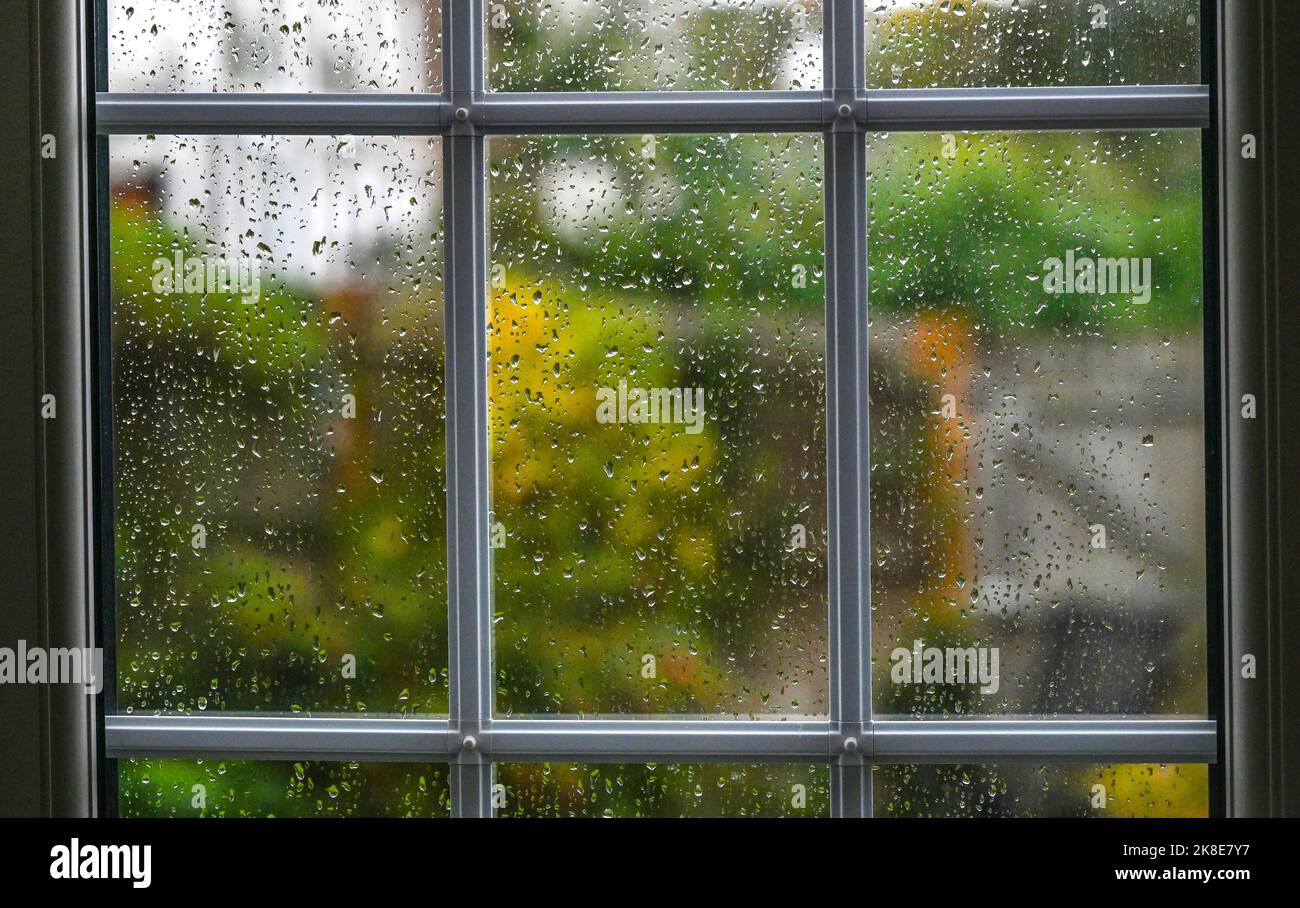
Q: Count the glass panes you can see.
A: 9